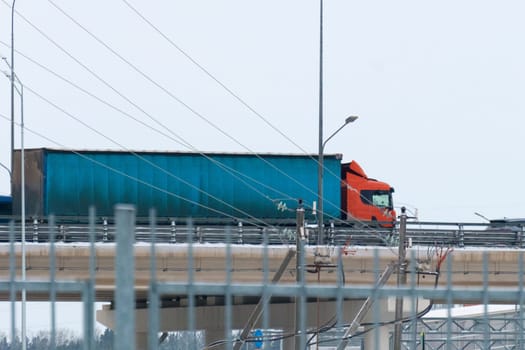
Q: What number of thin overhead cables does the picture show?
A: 6